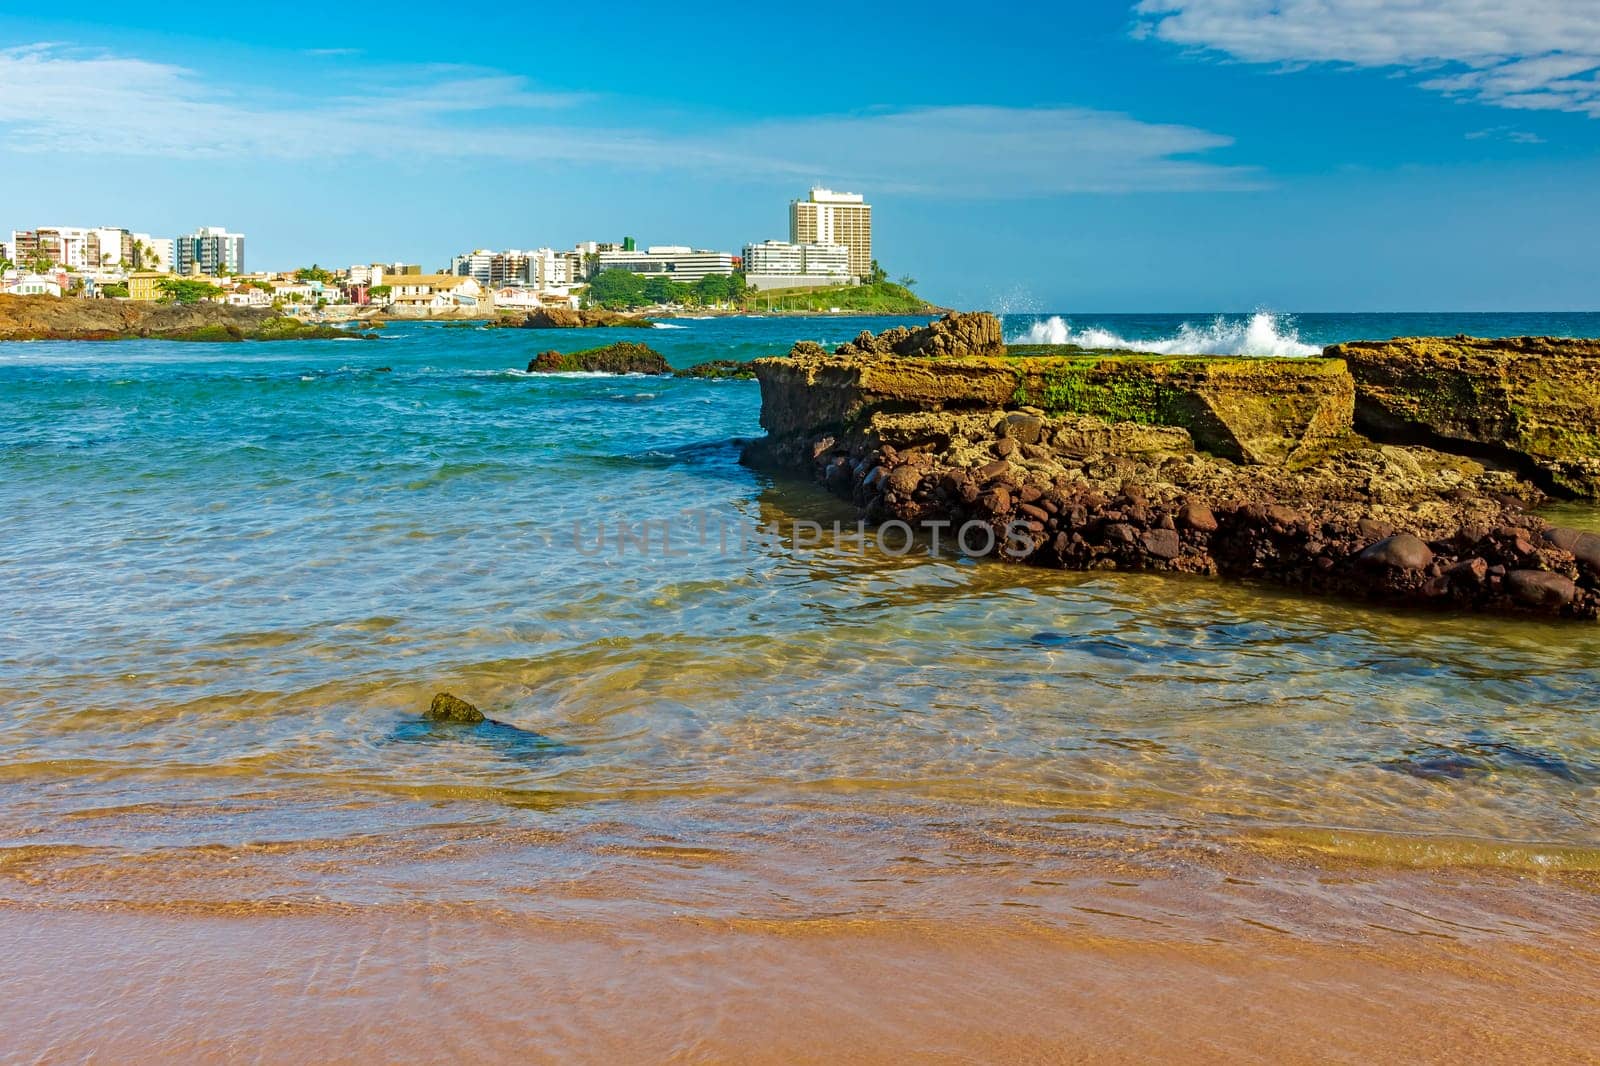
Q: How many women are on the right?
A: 0